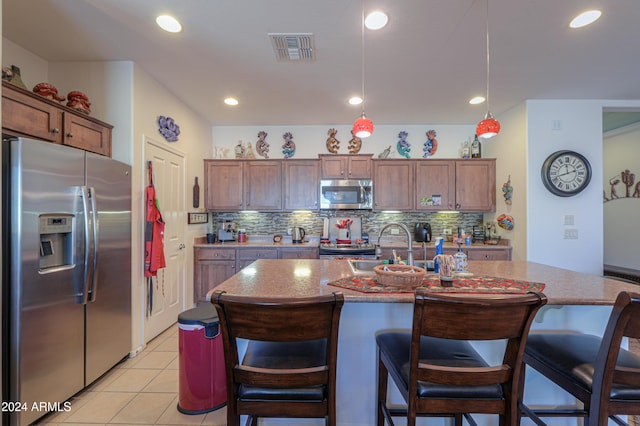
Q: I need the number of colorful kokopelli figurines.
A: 6